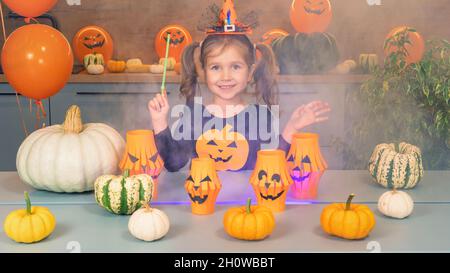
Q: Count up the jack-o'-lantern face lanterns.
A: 4